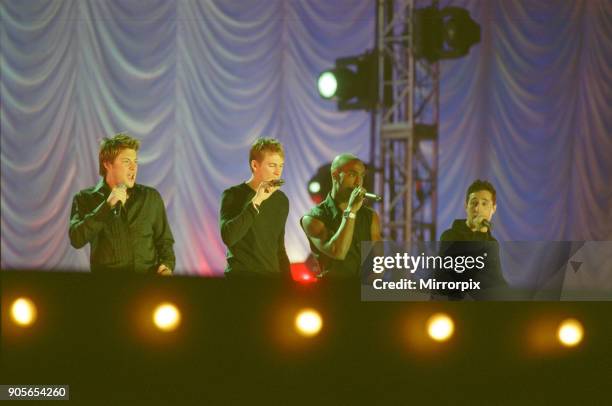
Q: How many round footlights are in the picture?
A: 5